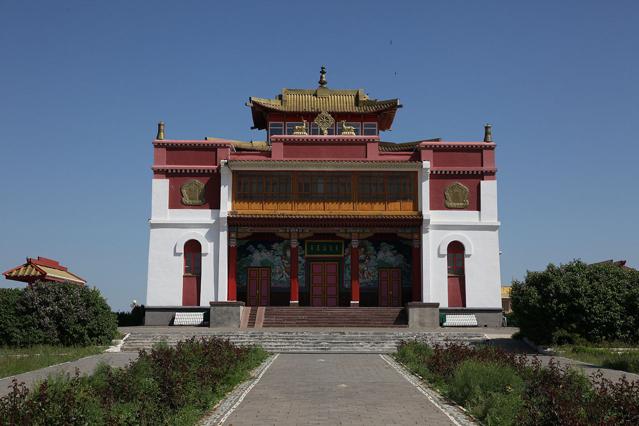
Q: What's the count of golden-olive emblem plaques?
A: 2